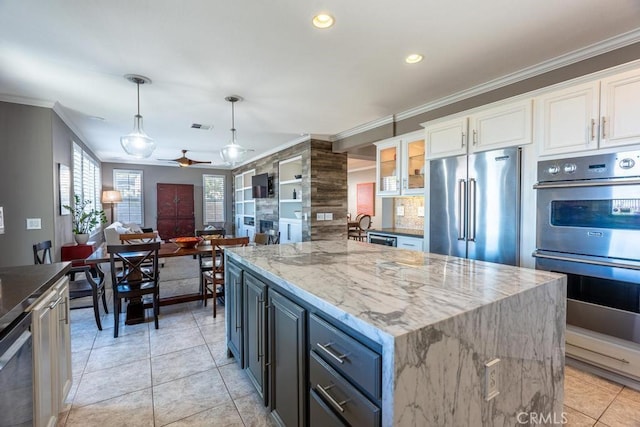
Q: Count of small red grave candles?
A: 0